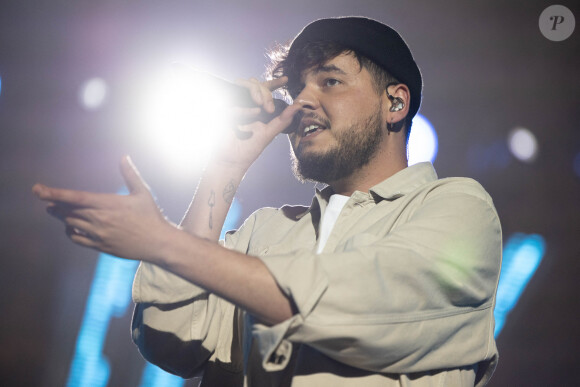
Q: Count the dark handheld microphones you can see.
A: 1